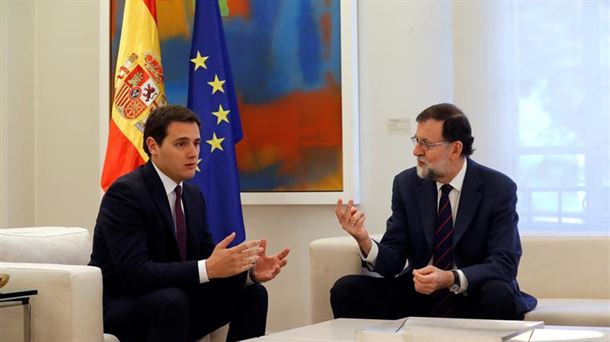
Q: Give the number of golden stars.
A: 5